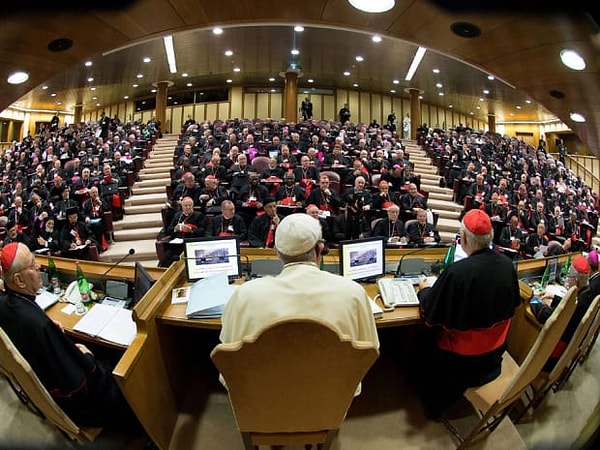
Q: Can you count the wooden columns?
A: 5